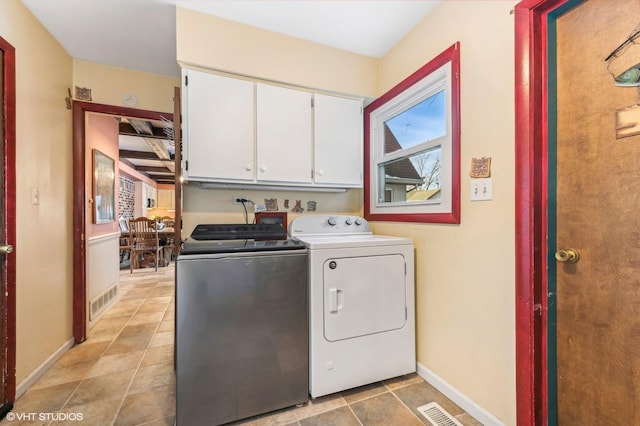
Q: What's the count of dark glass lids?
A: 1